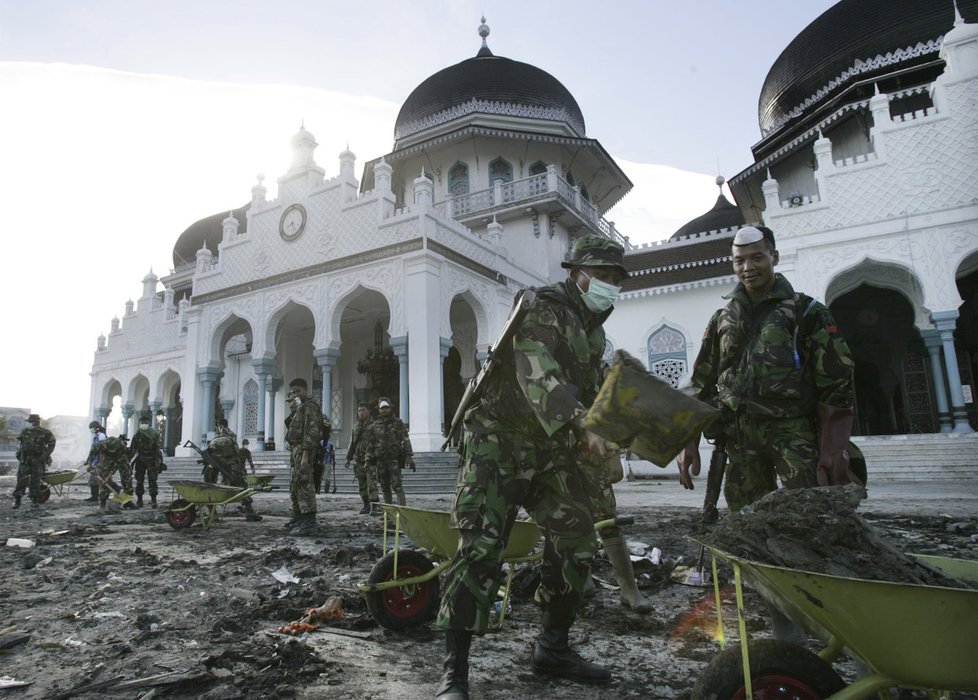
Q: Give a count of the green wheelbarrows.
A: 5